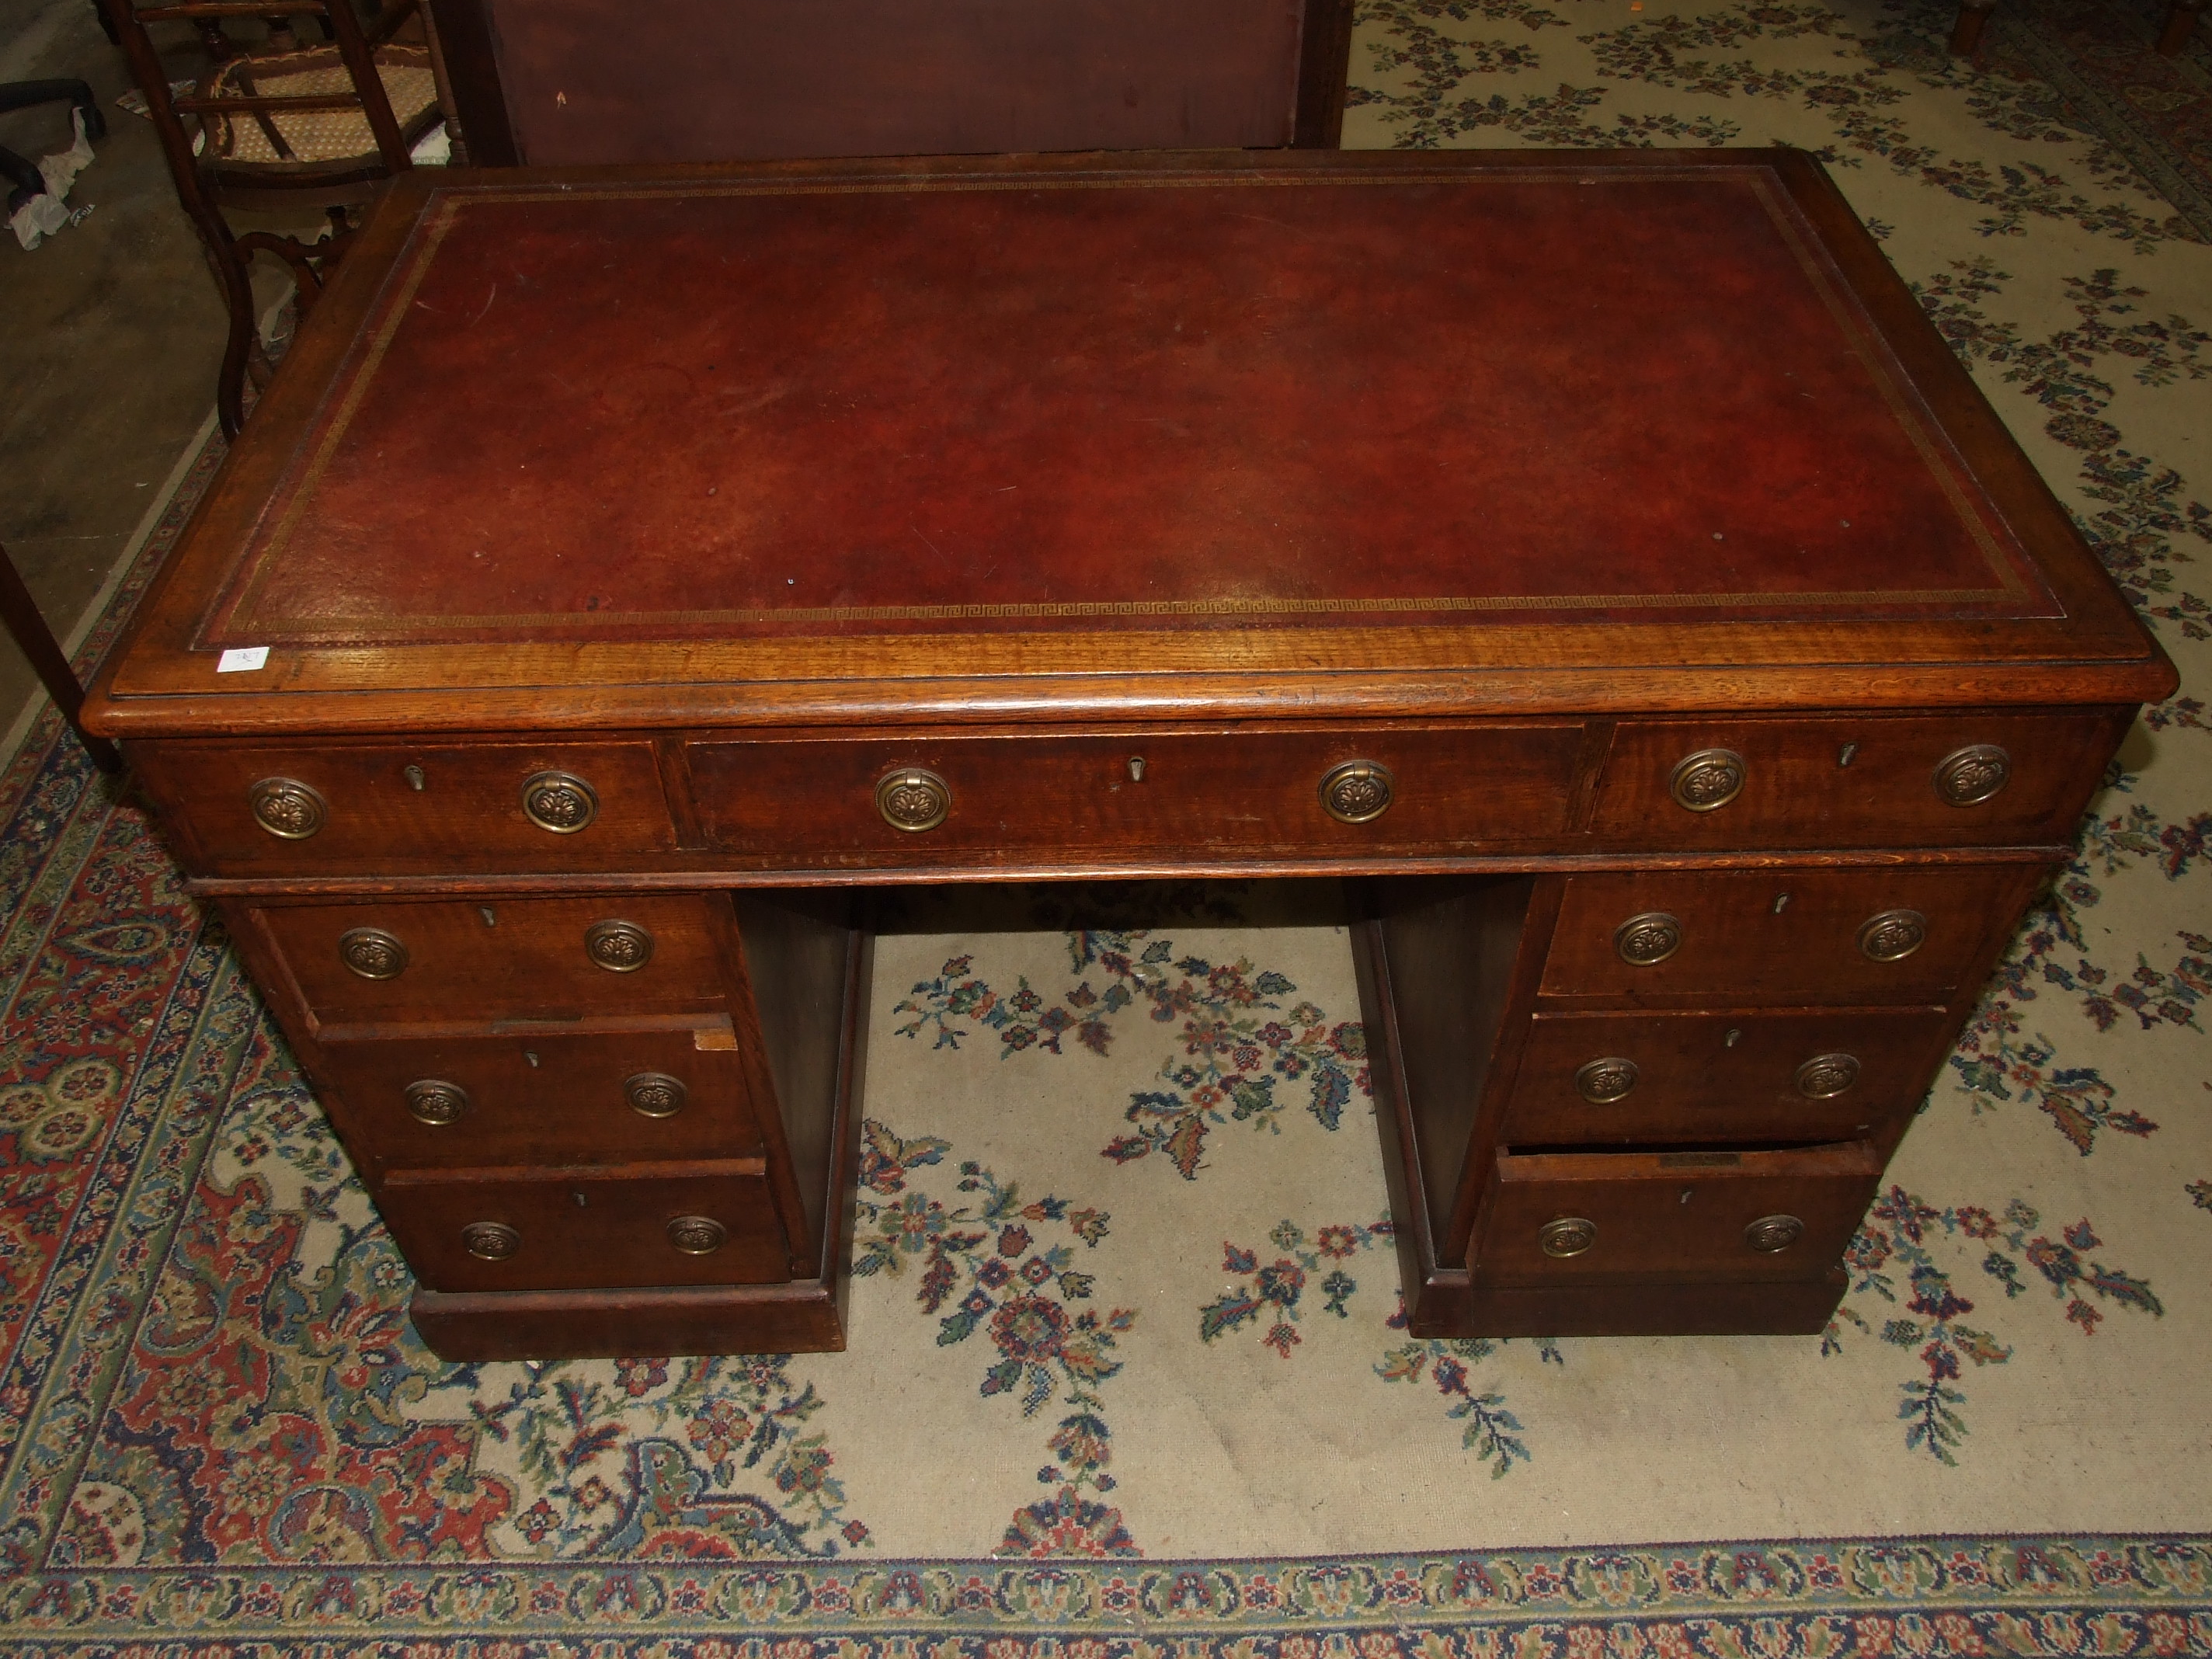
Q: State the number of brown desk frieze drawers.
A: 3